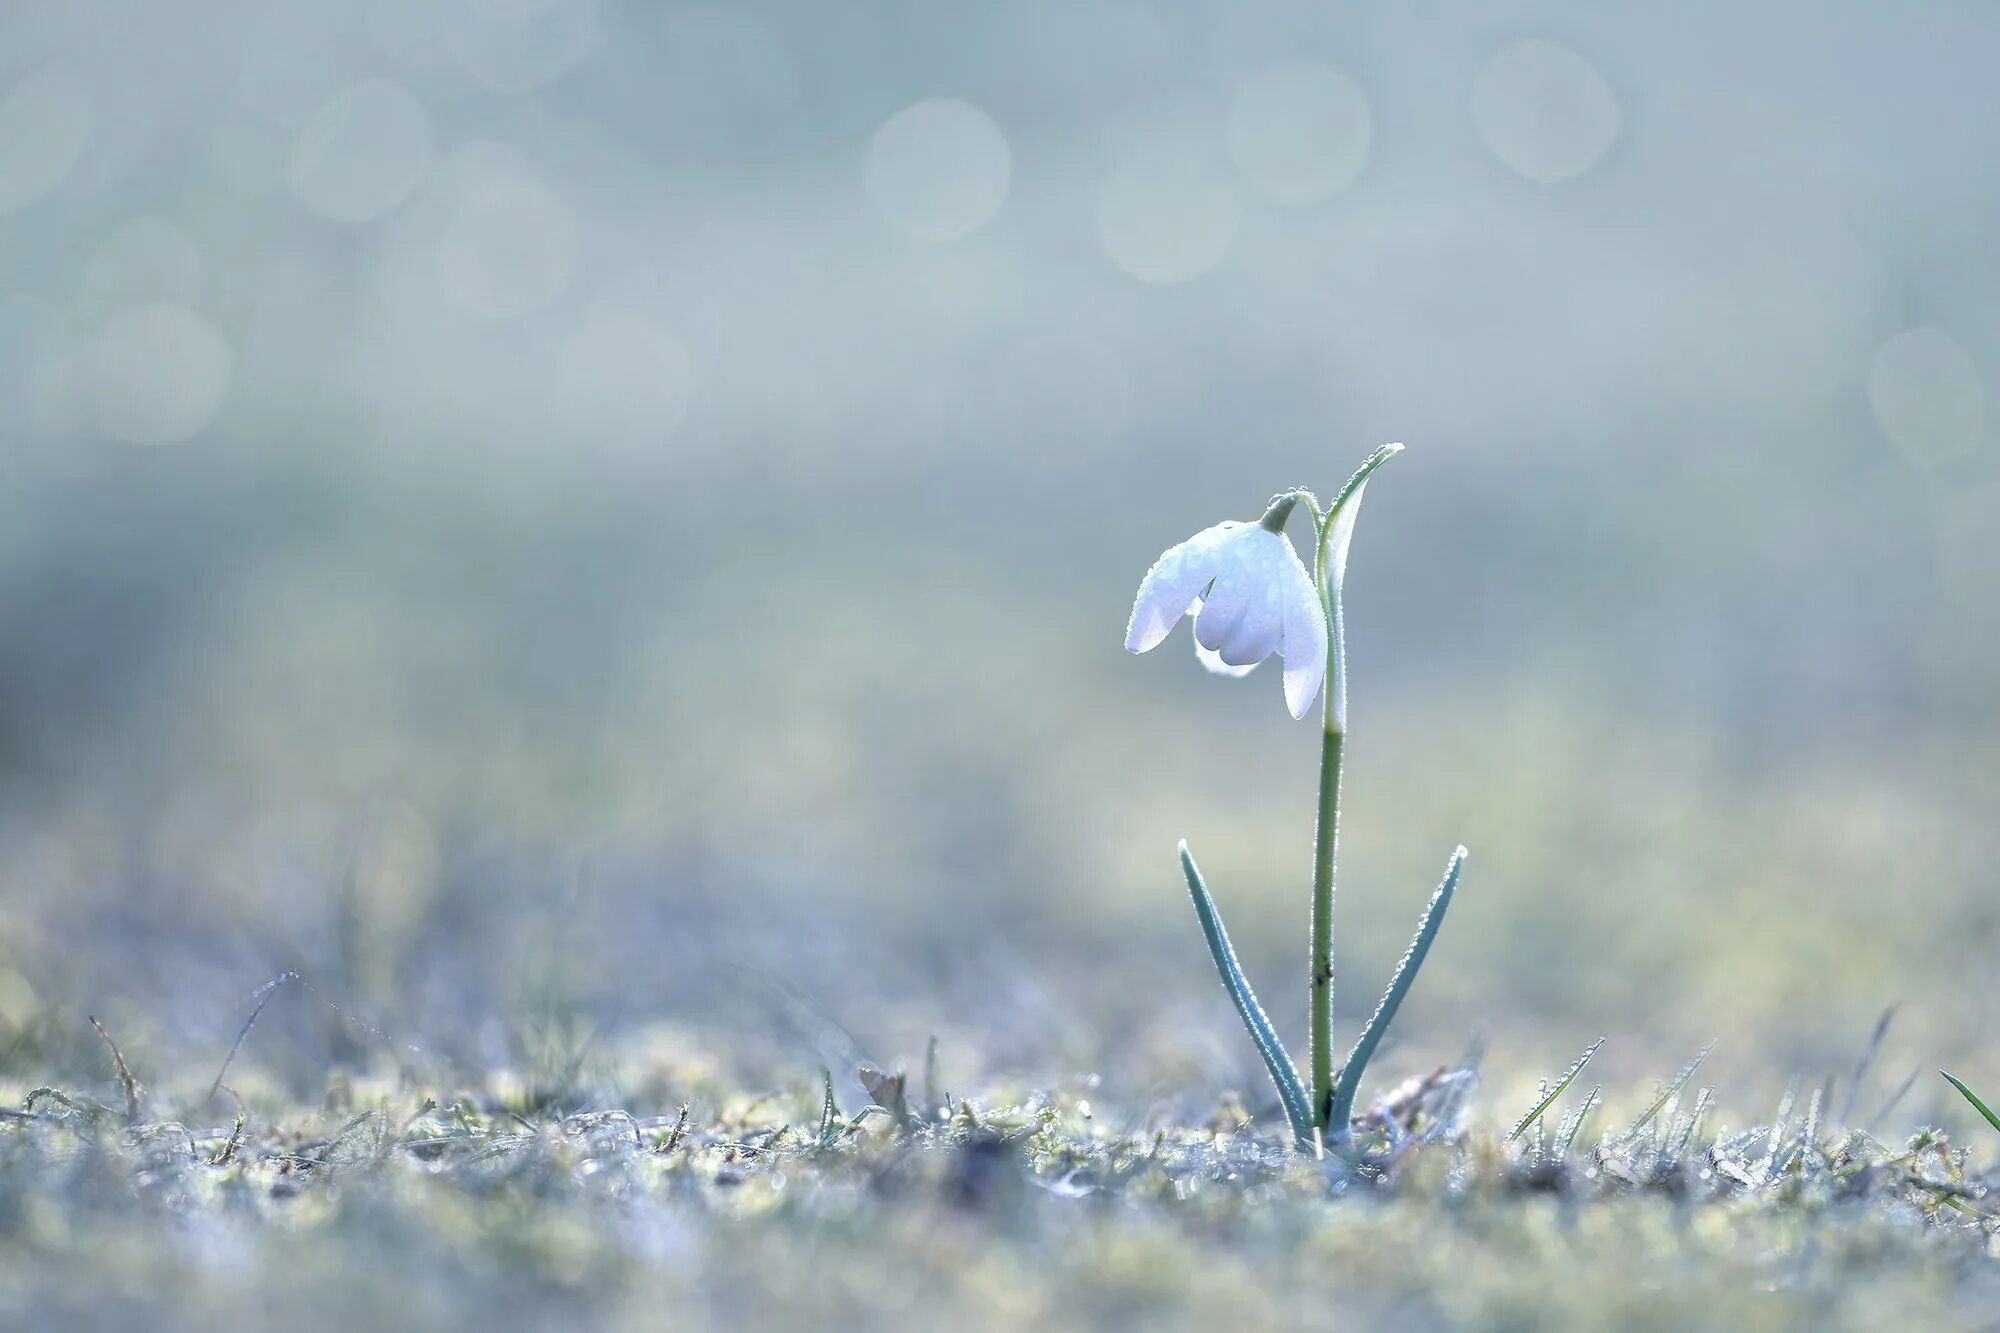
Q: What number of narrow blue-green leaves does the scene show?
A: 2